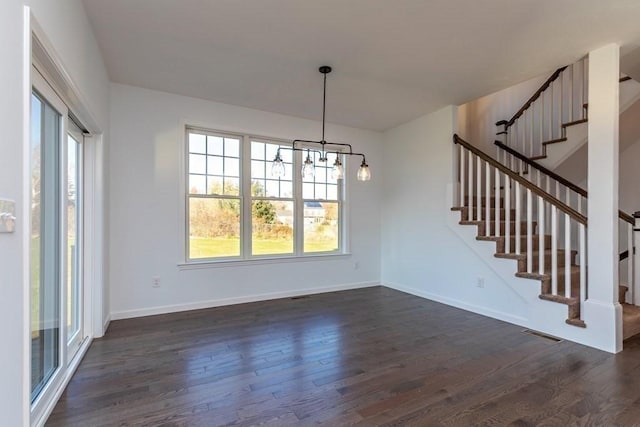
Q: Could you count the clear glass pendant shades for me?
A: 4